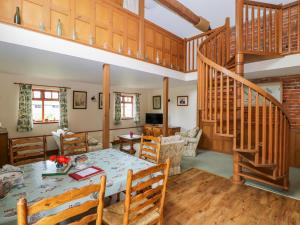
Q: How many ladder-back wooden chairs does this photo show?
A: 5